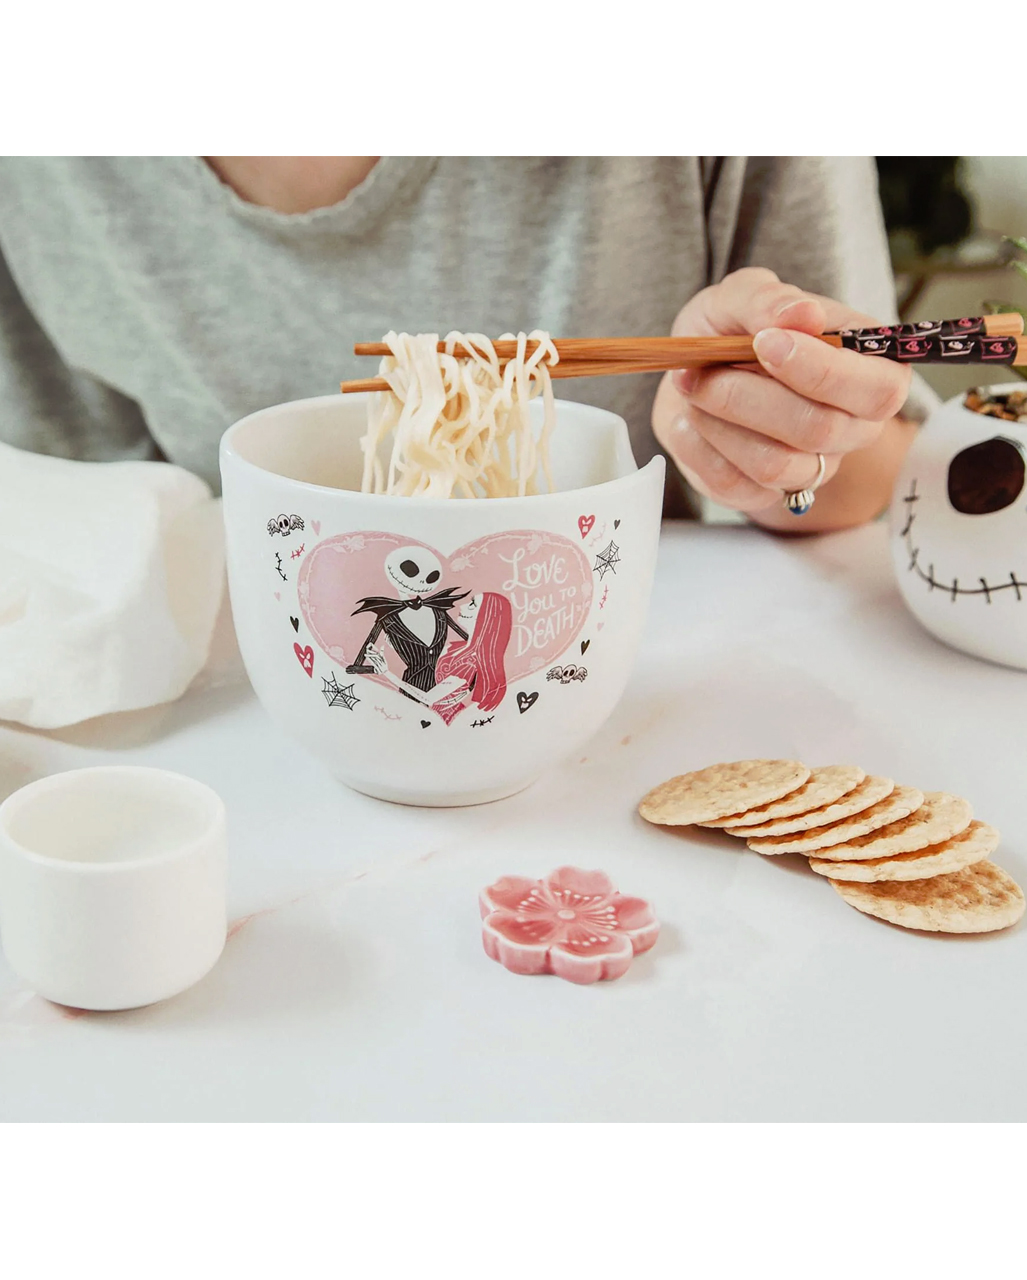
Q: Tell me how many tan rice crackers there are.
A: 7